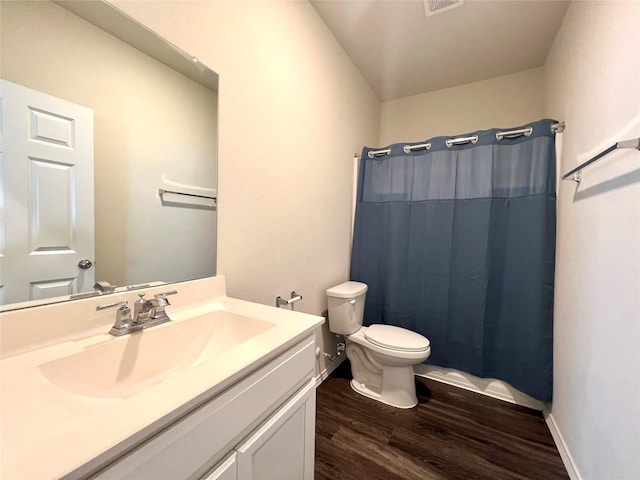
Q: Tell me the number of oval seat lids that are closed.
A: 1